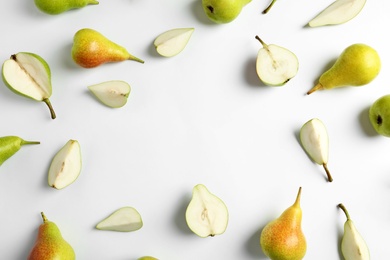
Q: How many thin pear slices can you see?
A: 7